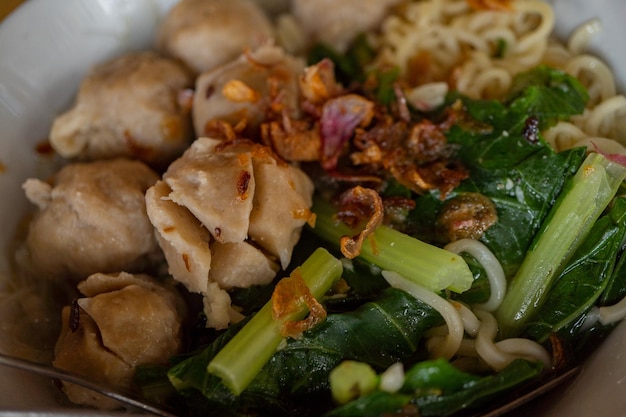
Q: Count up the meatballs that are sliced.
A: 2